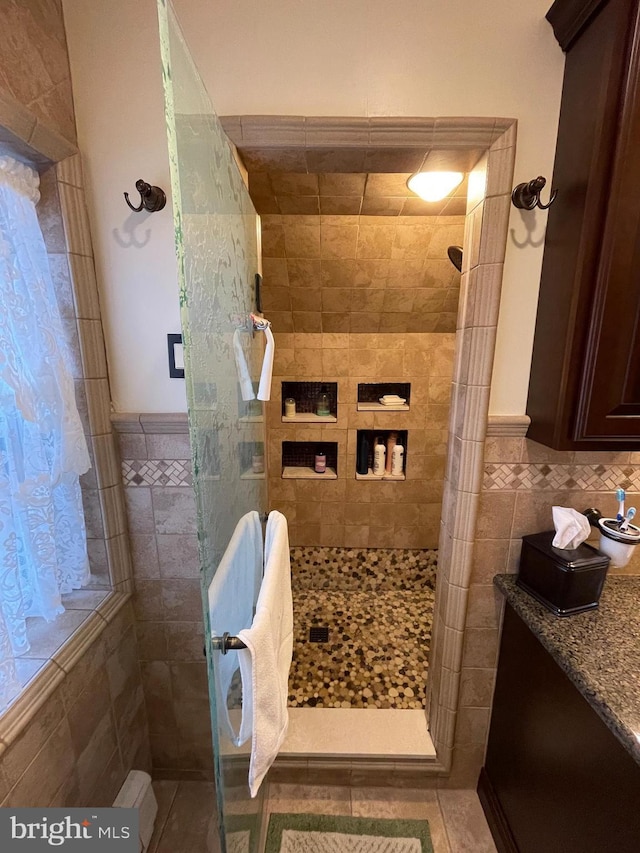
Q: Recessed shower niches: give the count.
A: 4